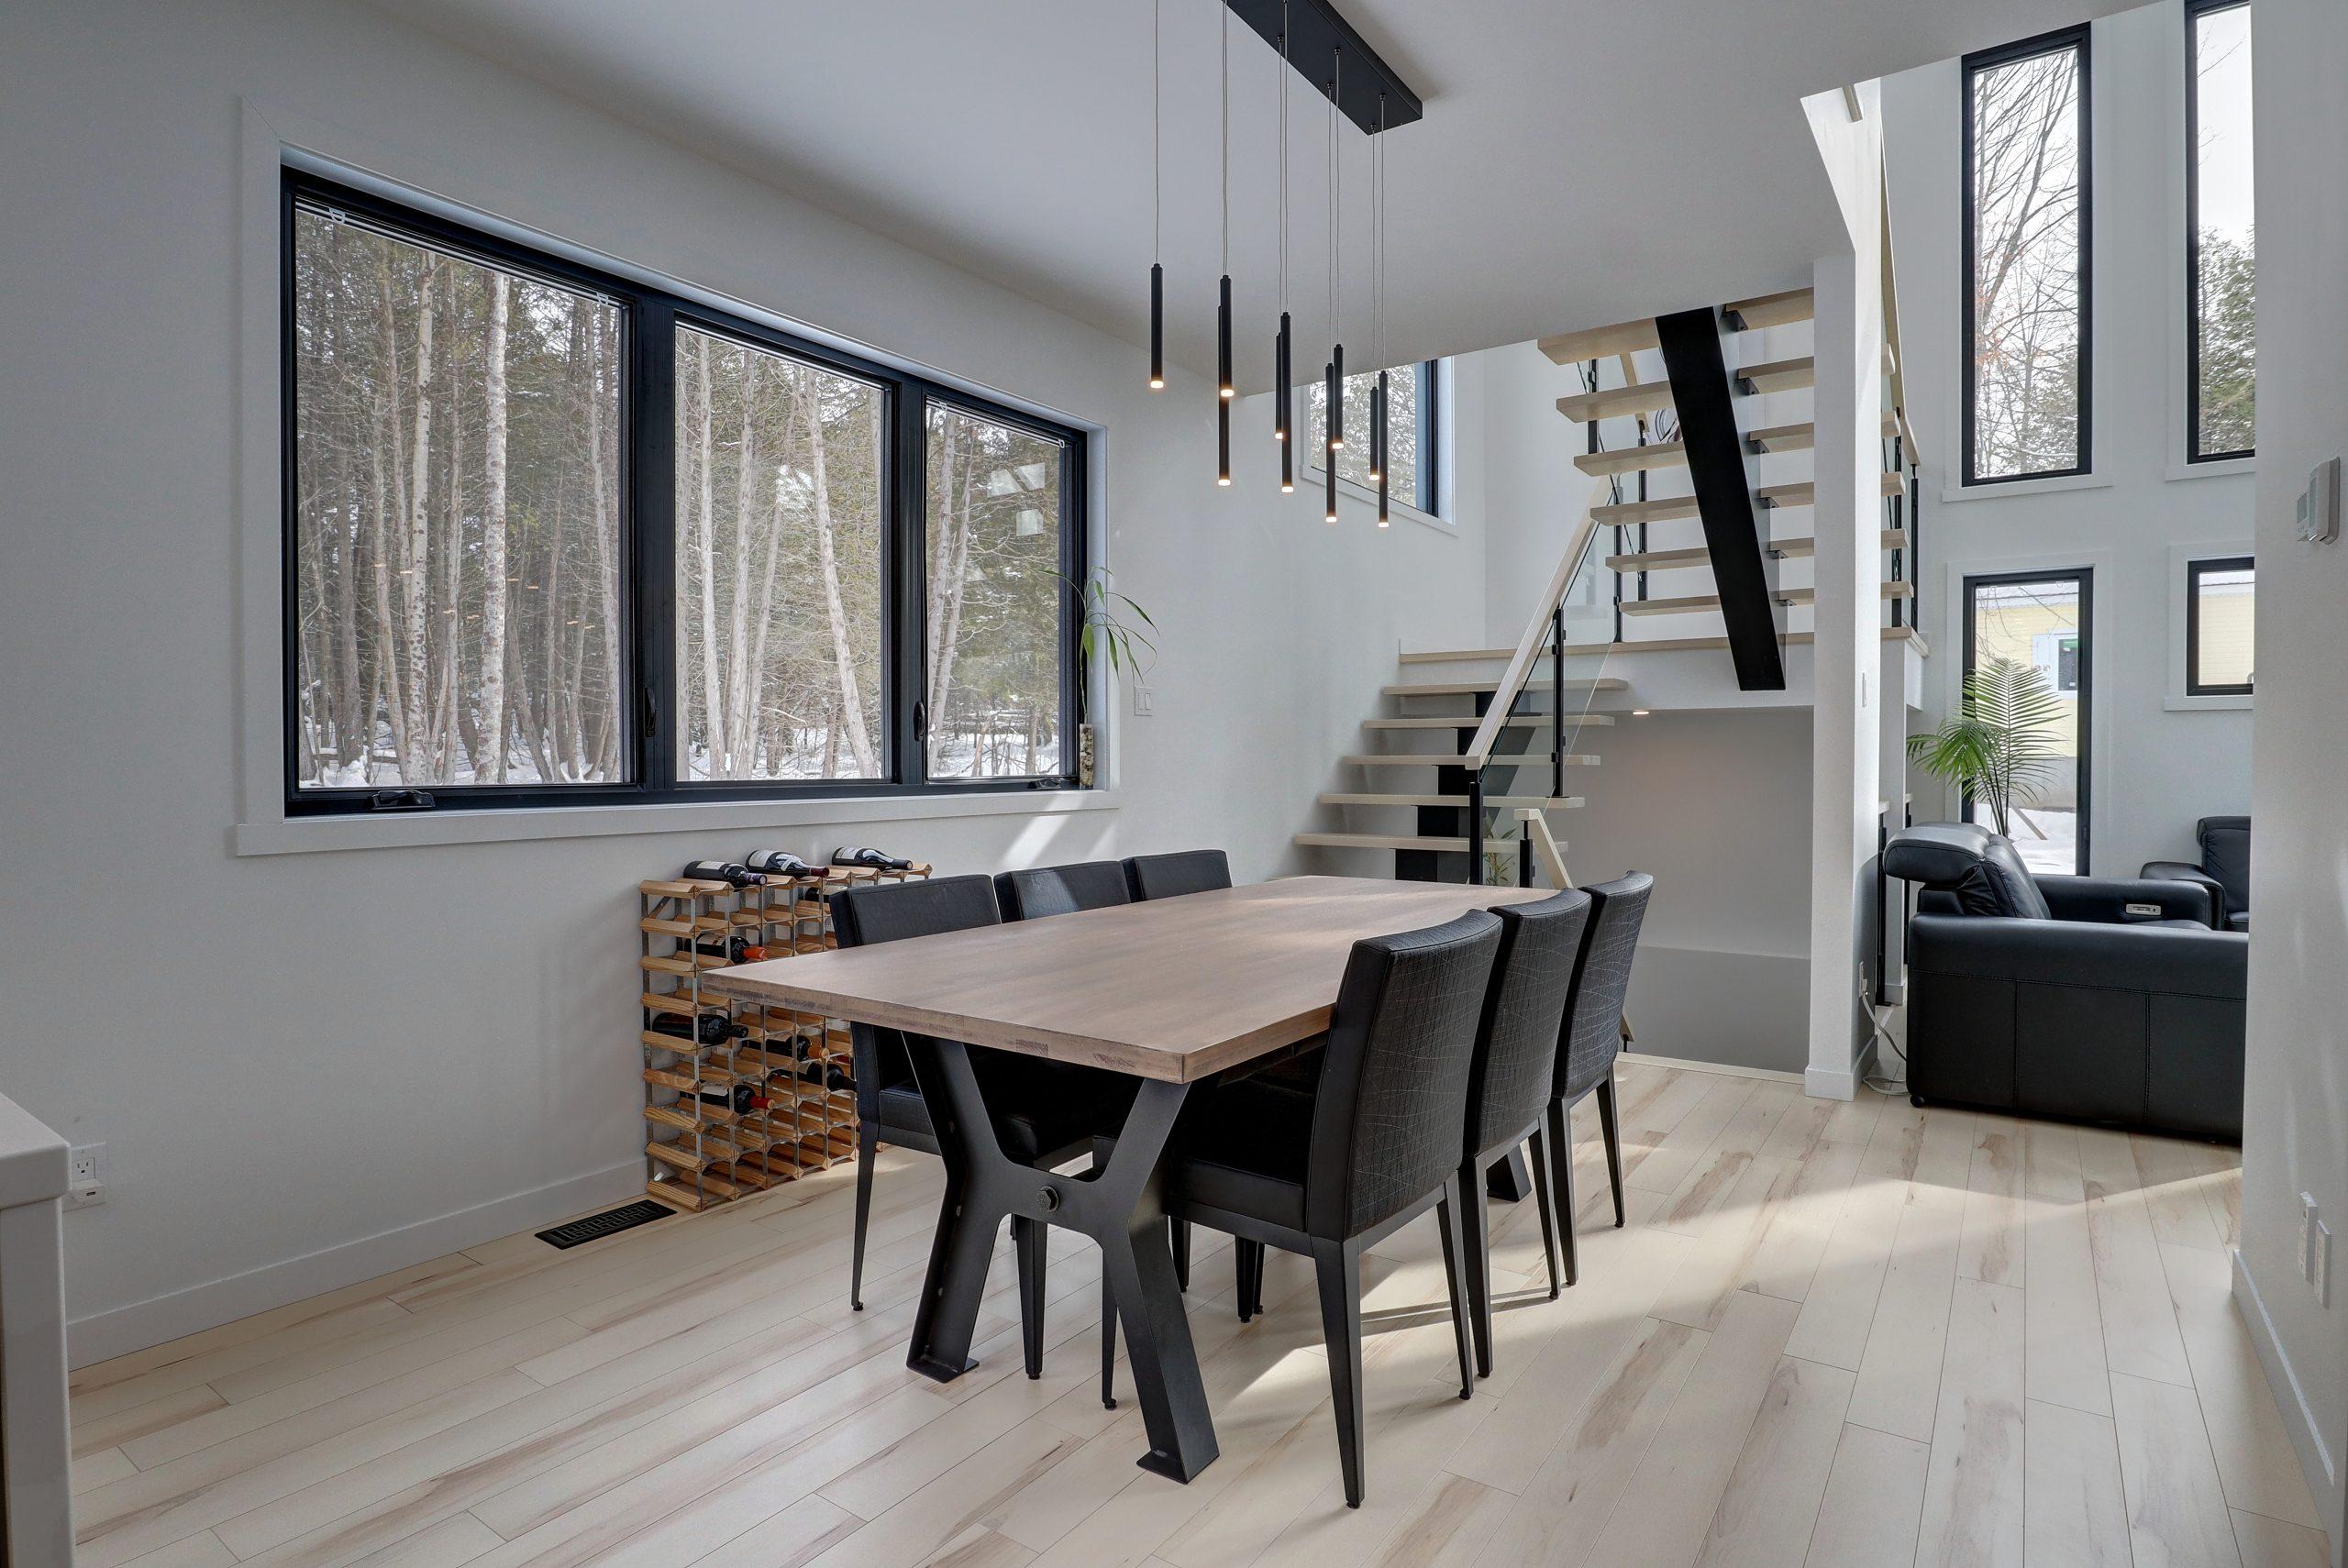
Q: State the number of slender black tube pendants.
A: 9